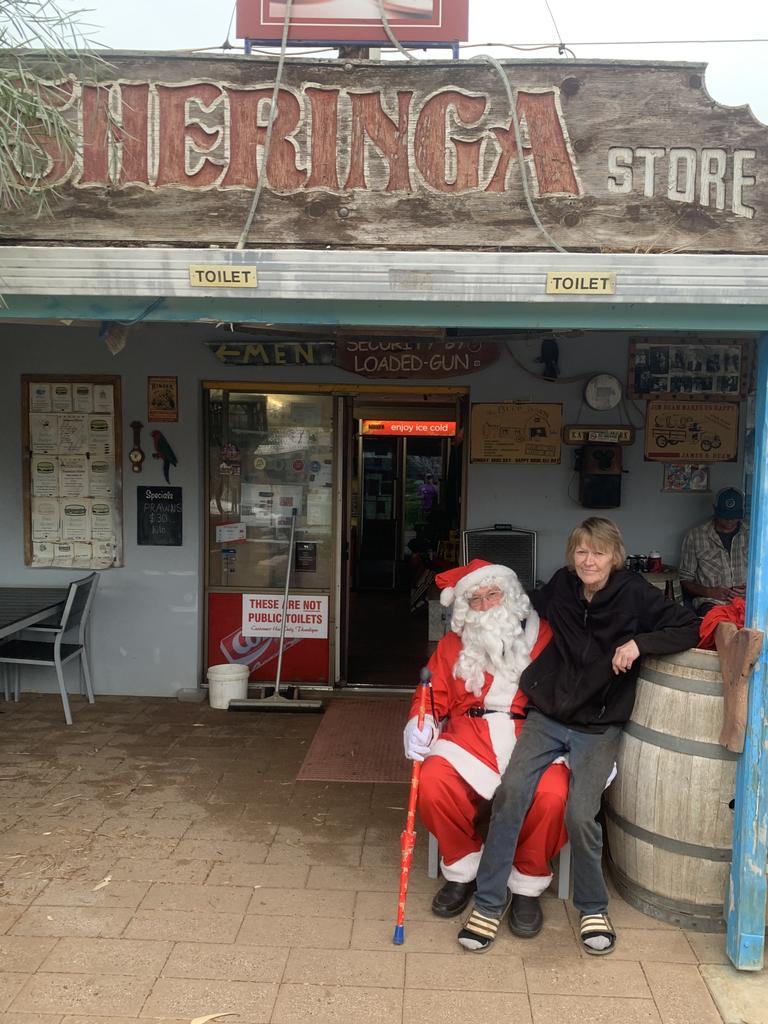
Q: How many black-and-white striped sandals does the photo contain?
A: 2